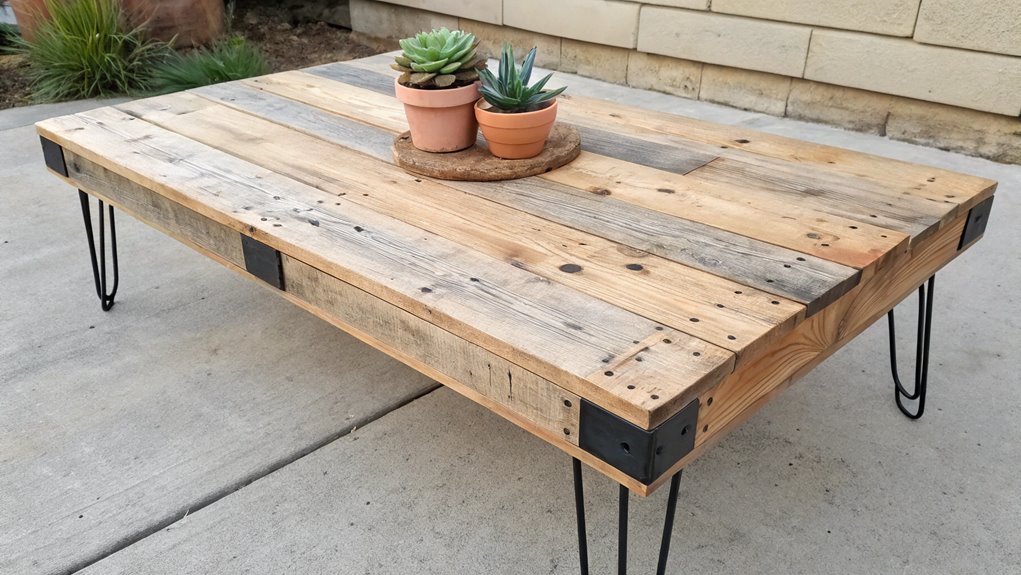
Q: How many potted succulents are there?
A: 2